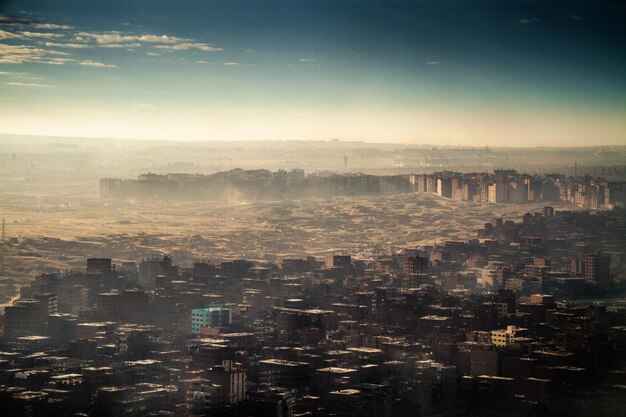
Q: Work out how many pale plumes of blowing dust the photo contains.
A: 1